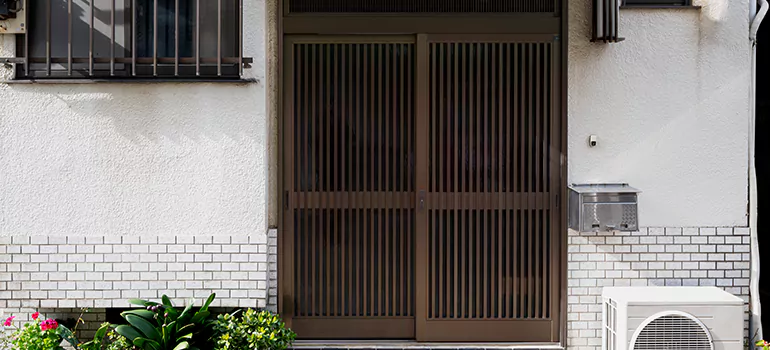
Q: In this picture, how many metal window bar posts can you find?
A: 11